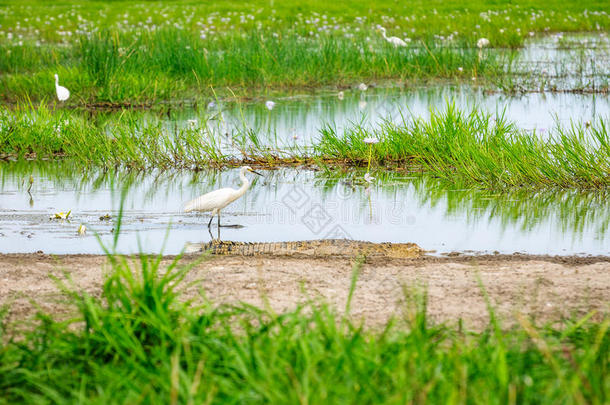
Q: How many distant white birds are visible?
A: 3